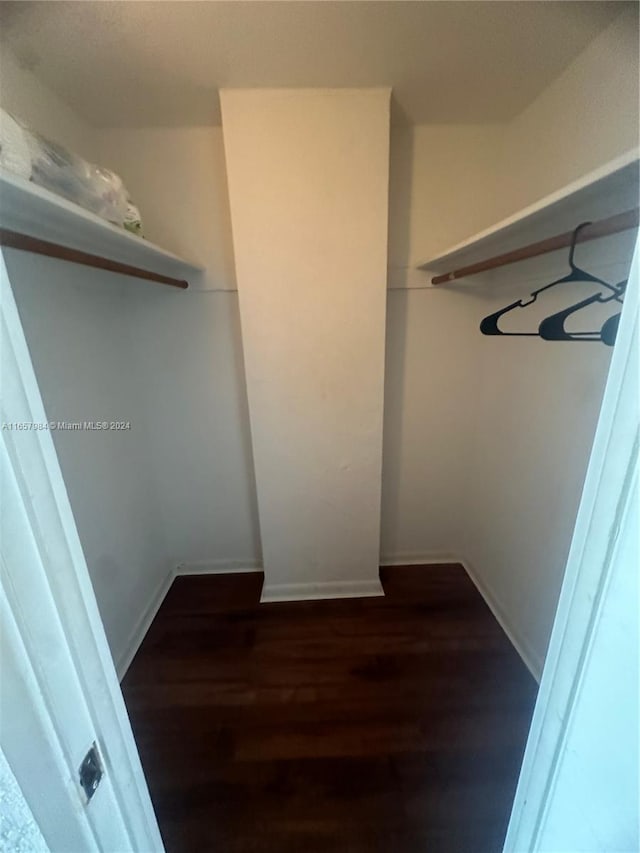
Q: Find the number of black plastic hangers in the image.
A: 3